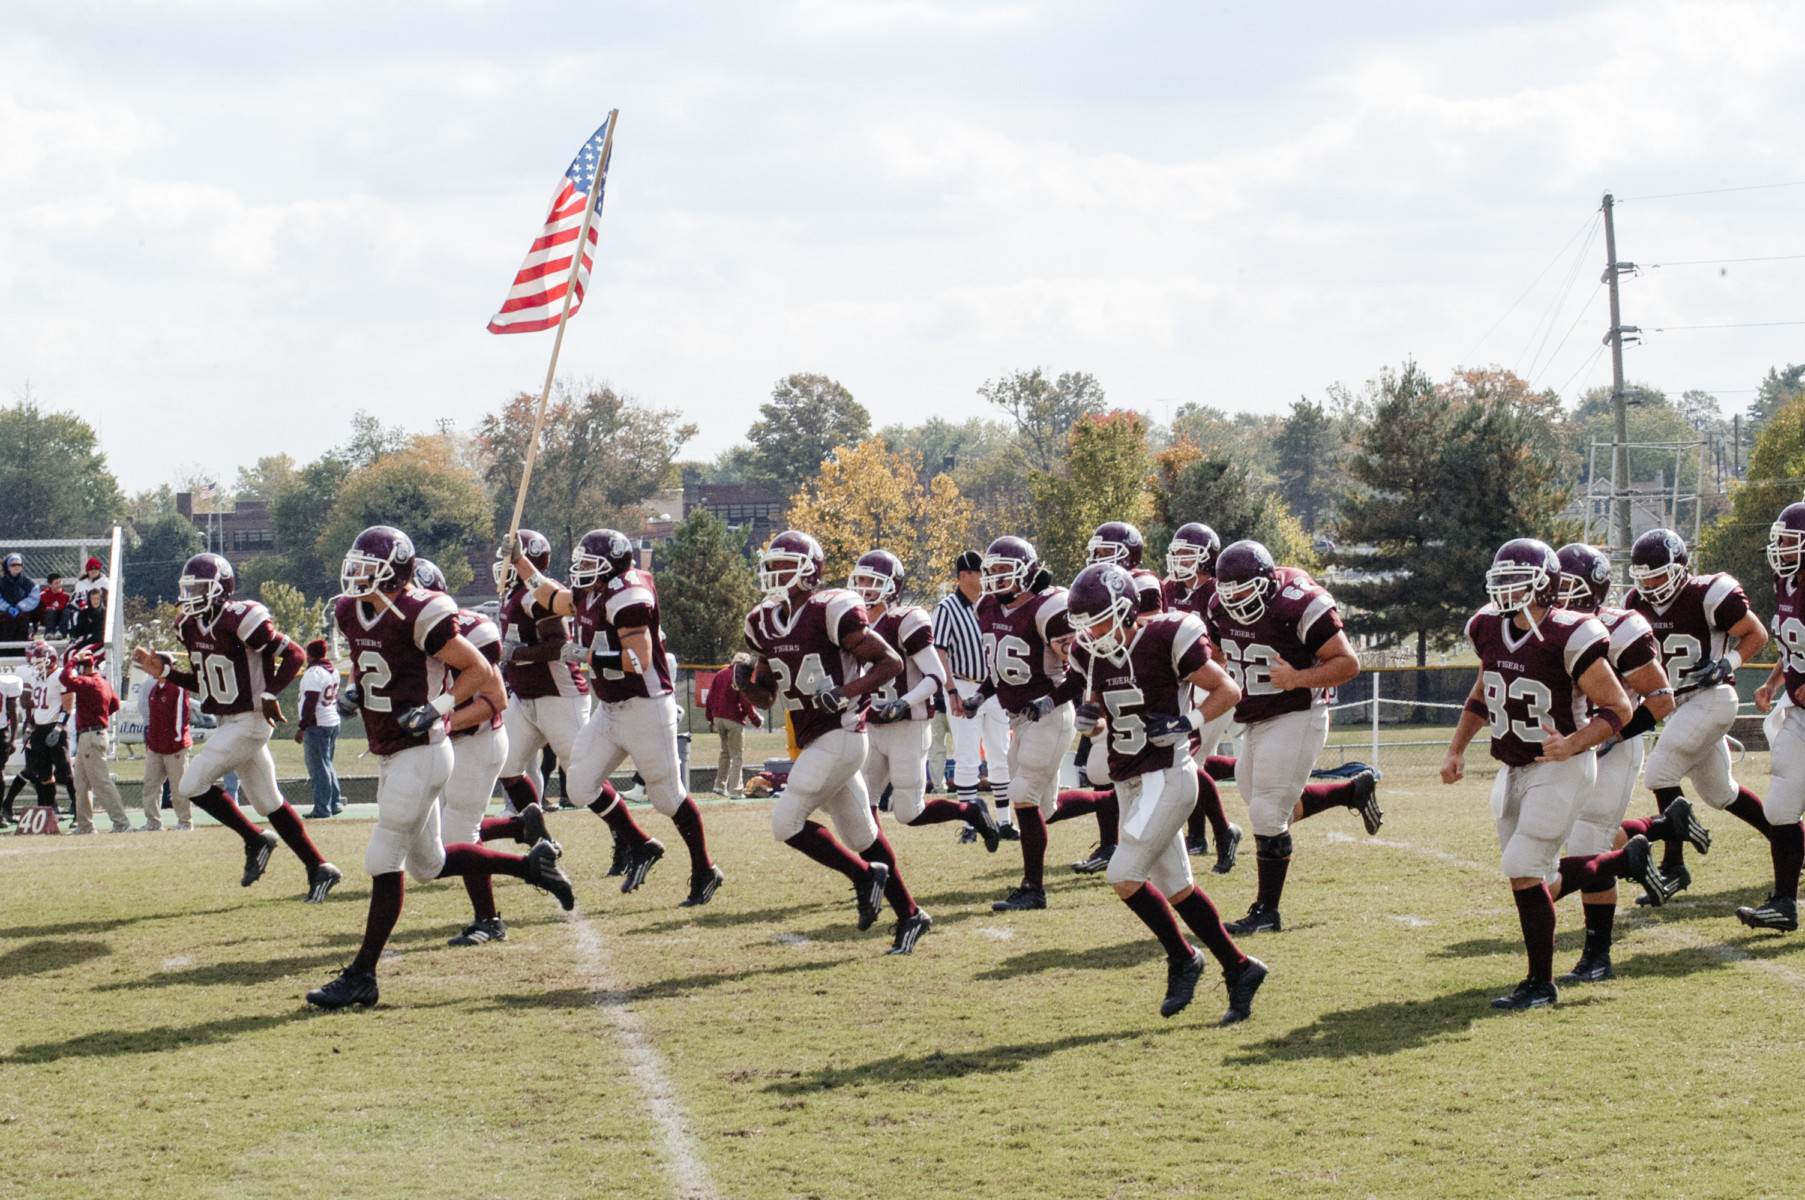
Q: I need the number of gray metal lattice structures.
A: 1